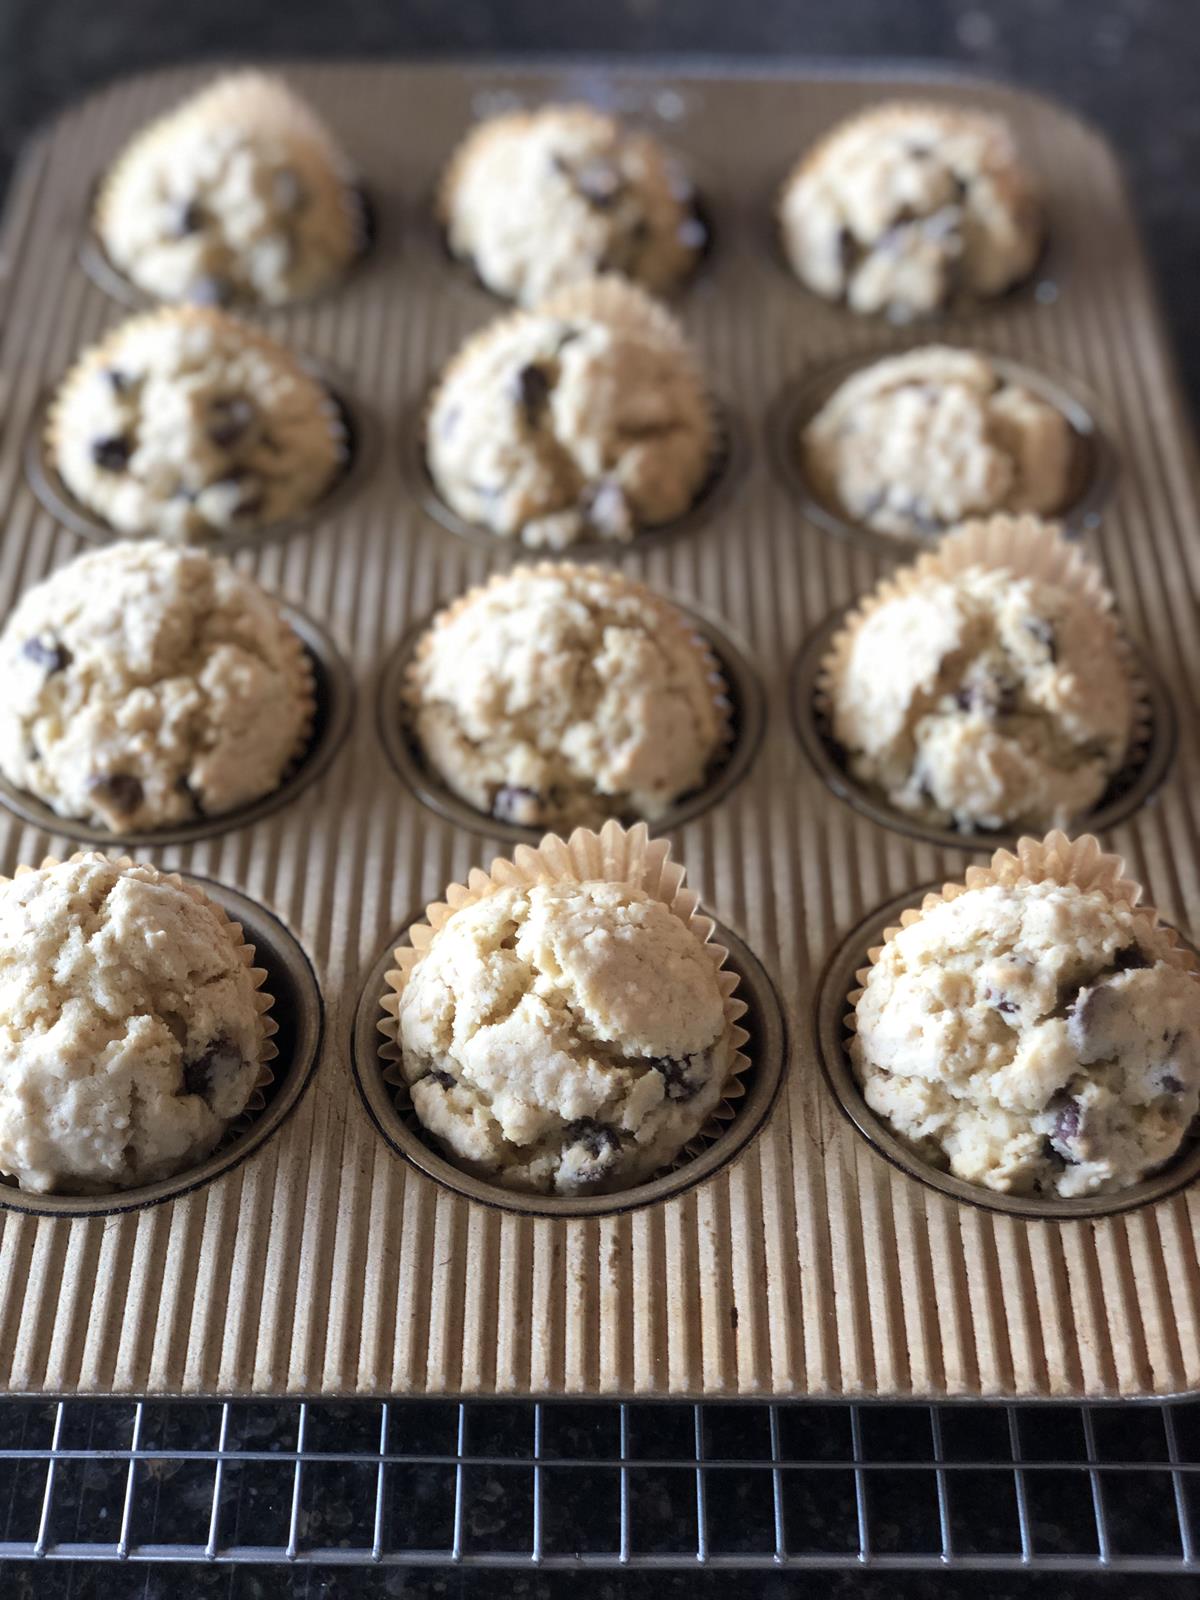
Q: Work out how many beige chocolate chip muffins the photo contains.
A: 12